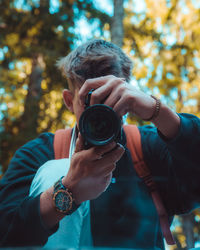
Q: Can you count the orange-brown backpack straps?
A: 2